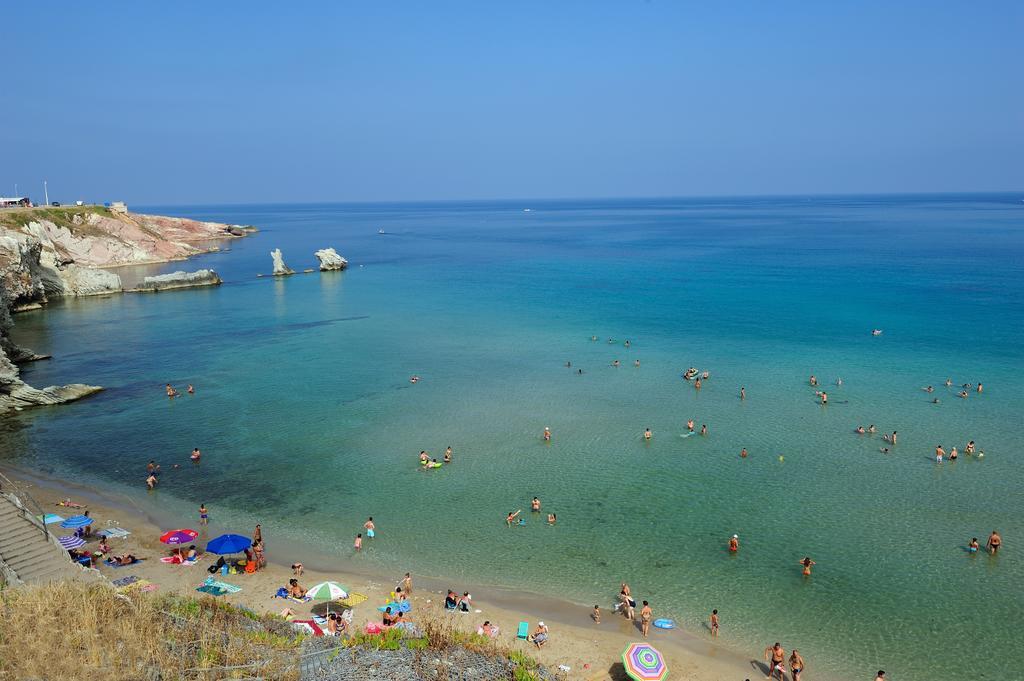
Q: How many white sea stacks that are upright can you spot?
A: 2